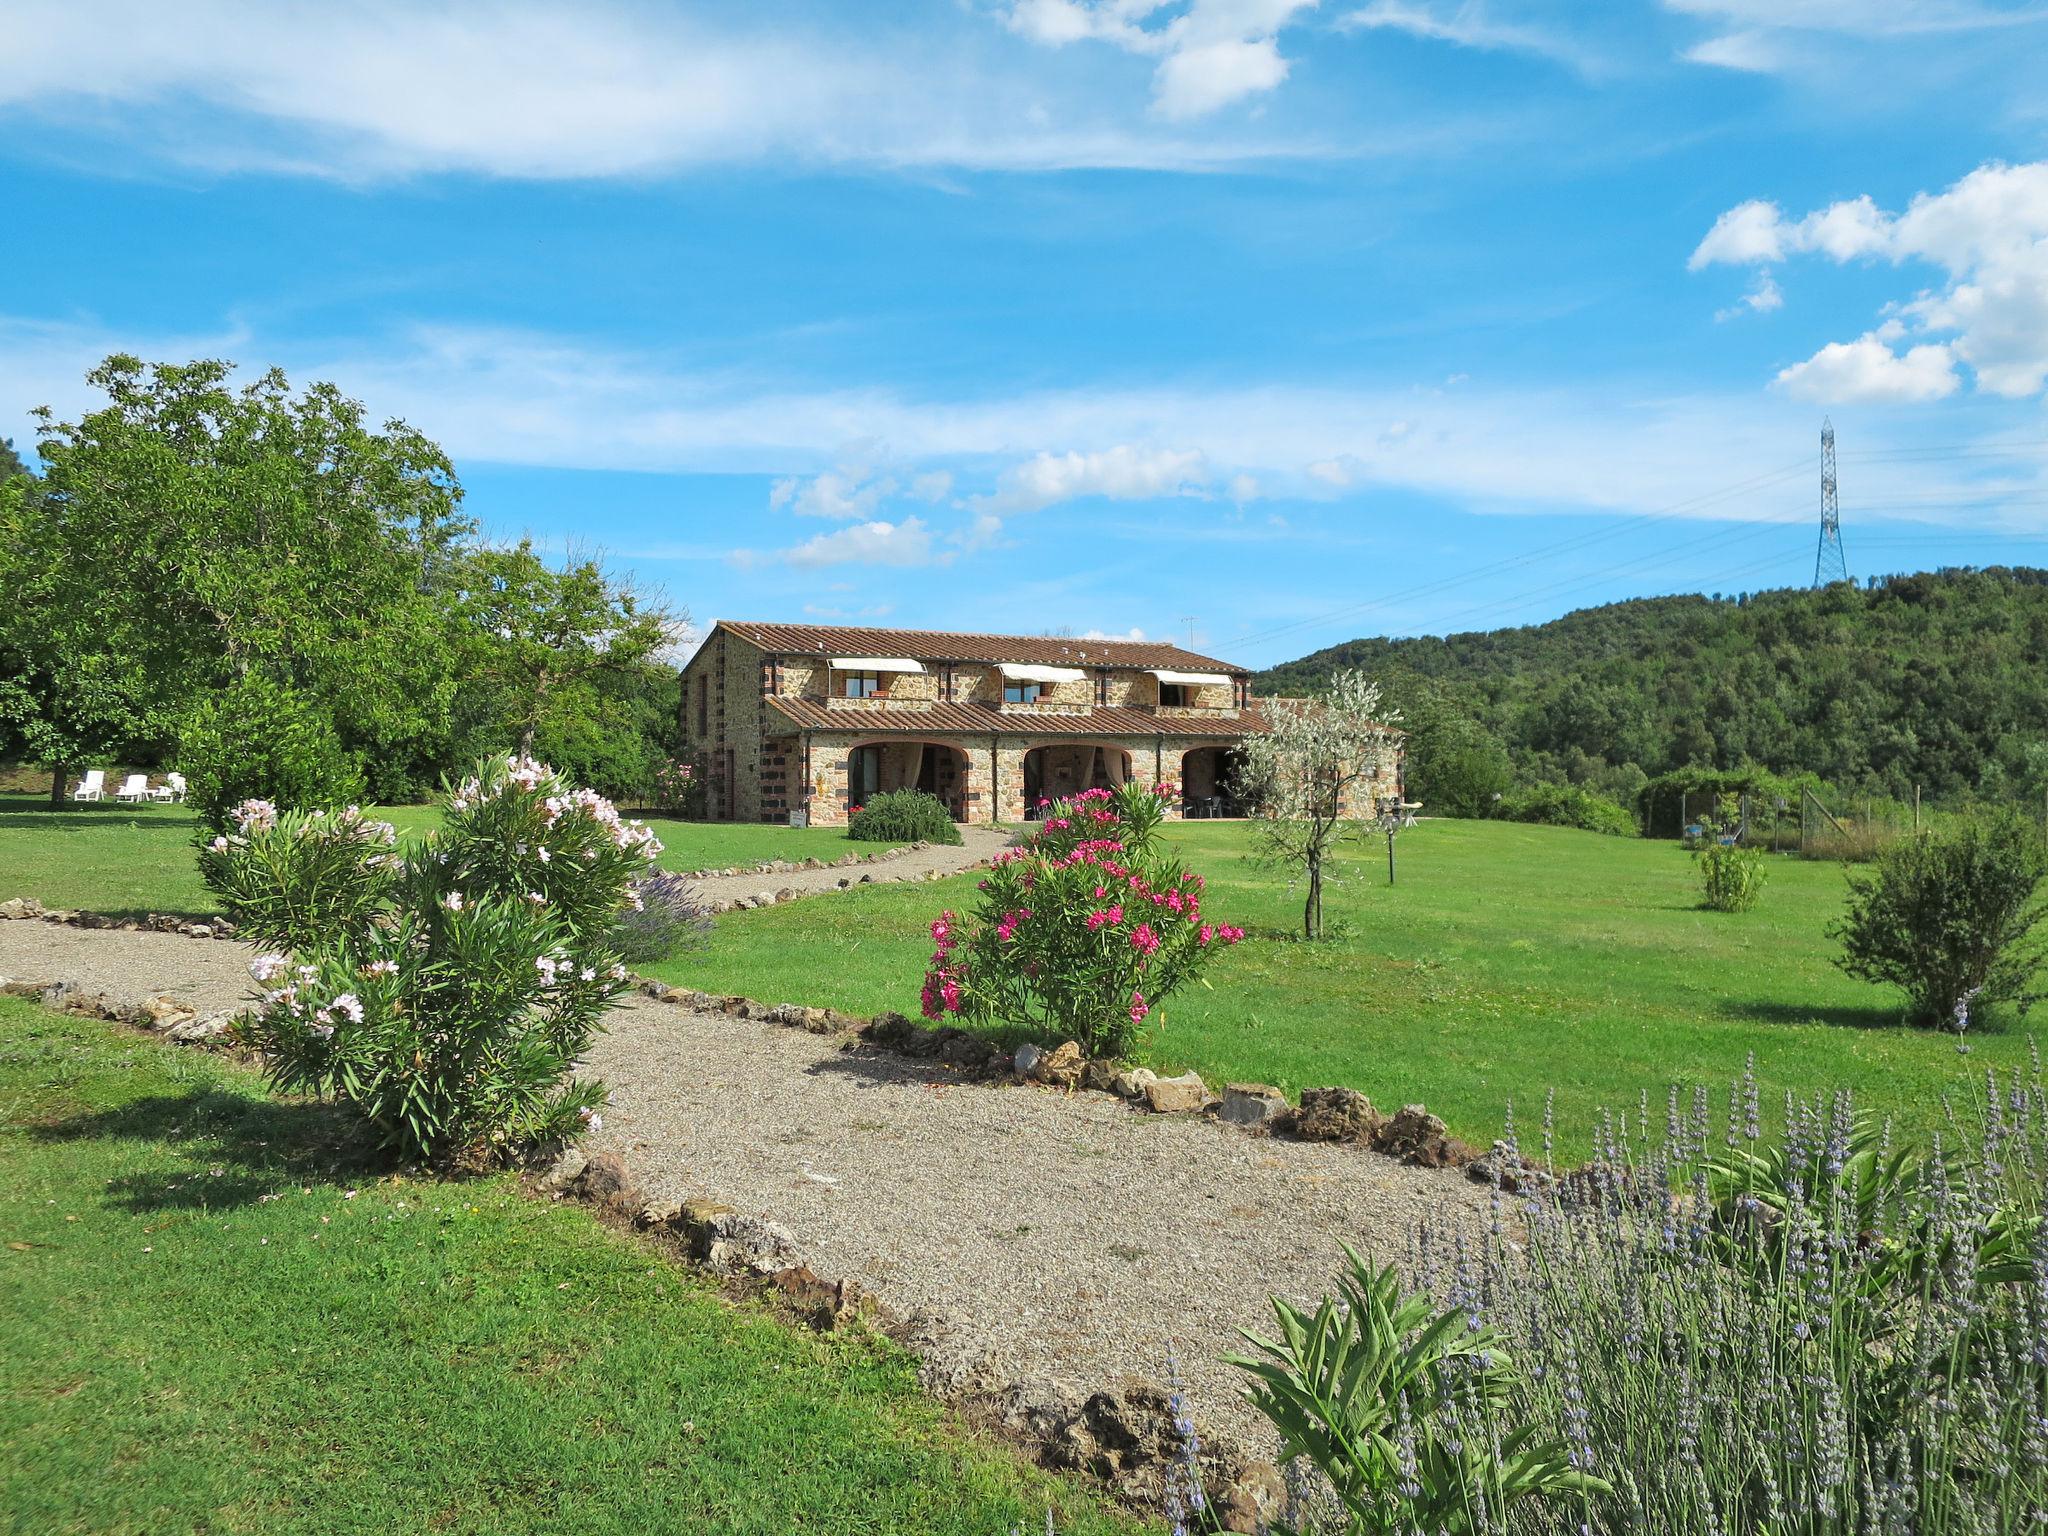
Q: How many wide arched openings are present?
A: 3